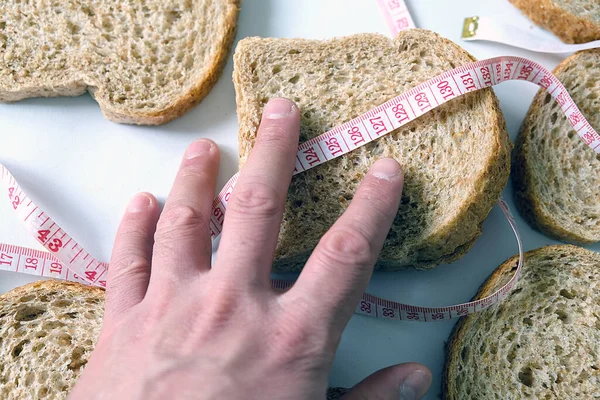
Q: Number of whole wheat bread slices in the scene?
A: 6